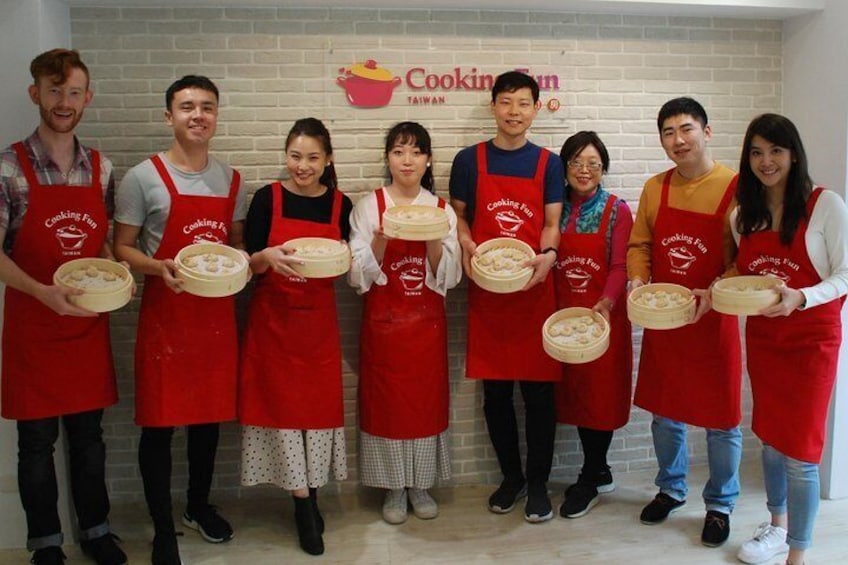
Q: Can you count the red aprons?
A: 8